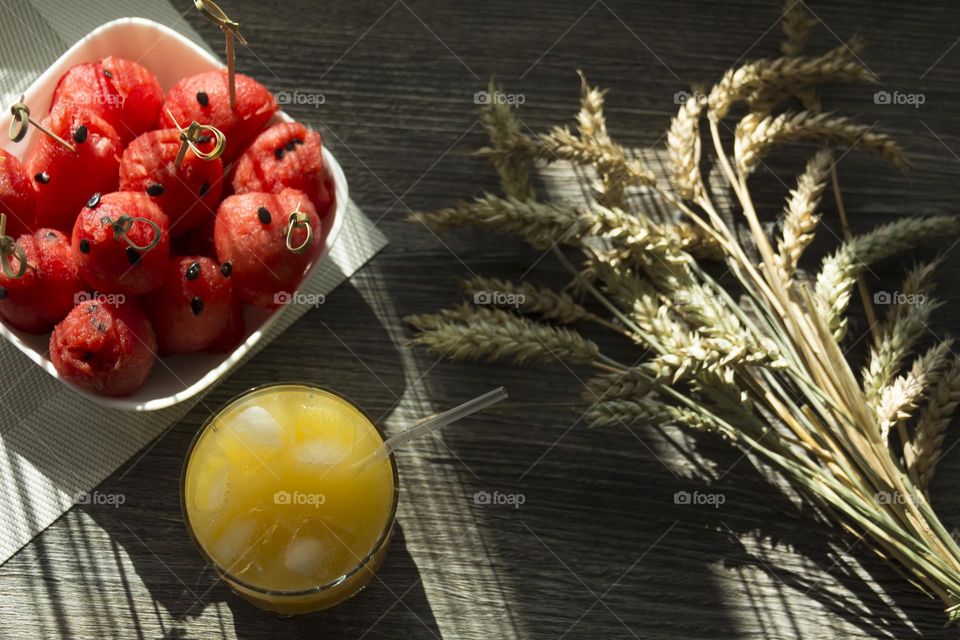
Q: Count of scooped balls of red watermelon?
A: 11